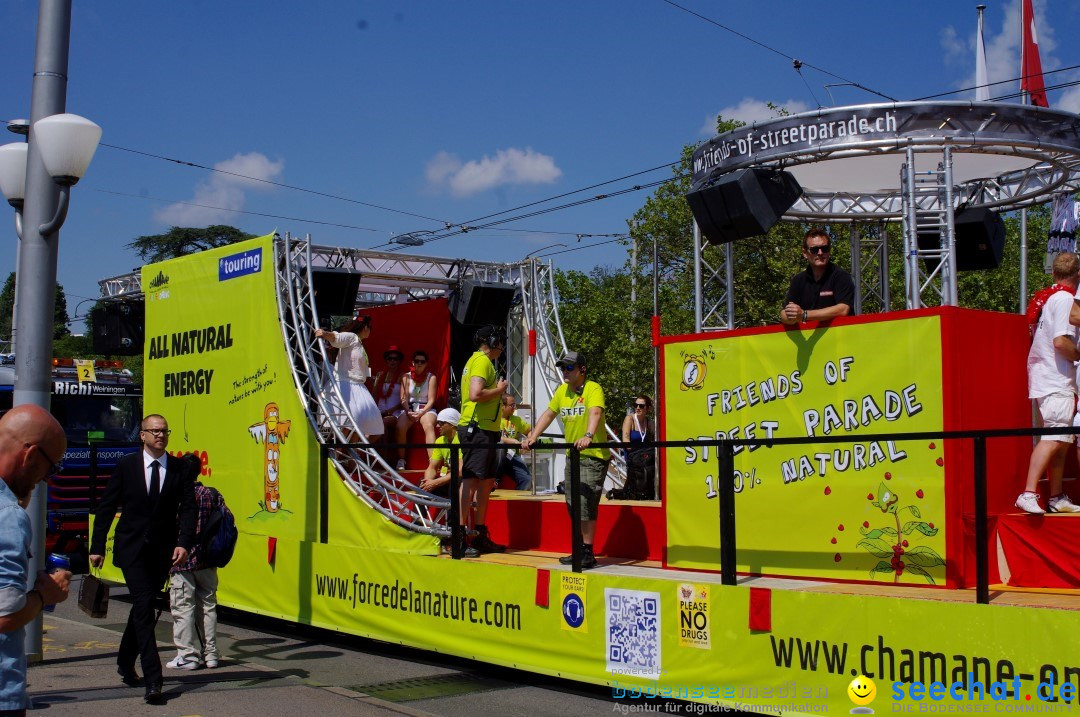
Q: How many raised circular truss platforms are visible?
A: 1